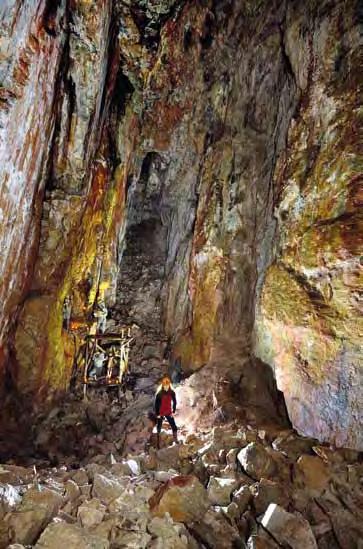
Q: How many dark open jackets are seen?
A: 1